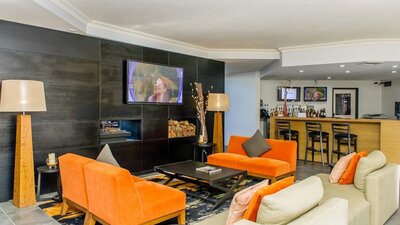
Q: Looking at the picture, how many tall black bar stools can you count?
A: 3